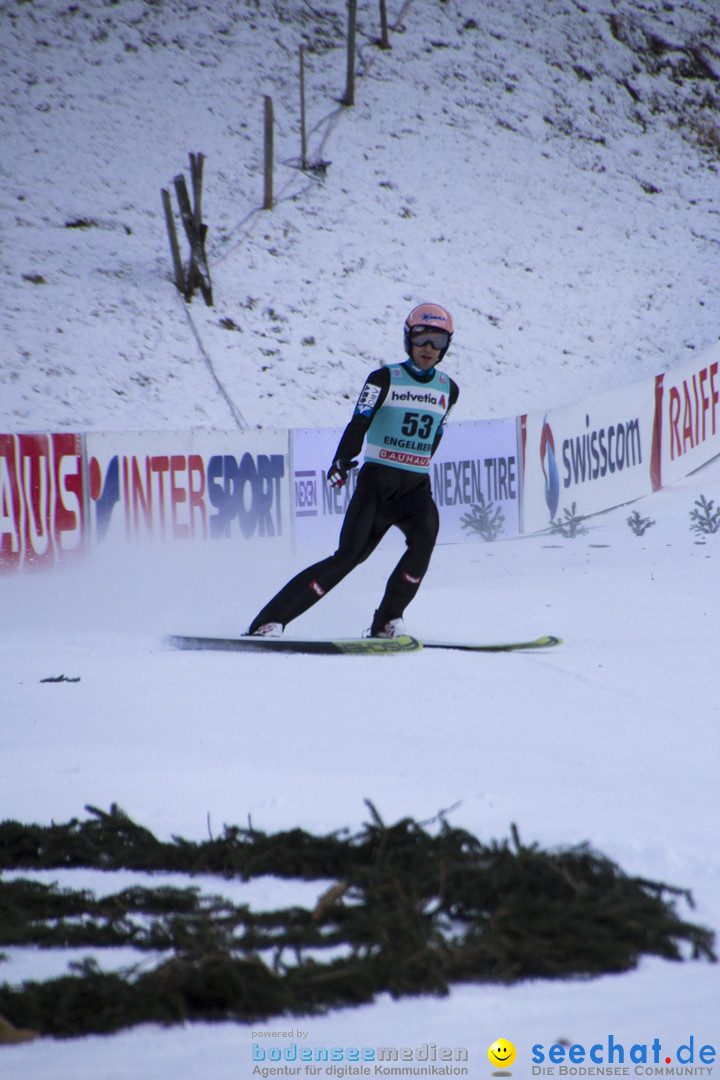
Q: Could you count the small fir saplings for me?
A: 4